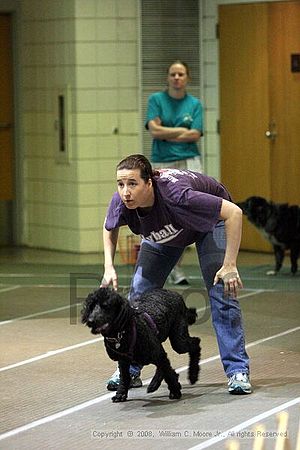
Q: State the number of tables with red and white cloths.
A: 0